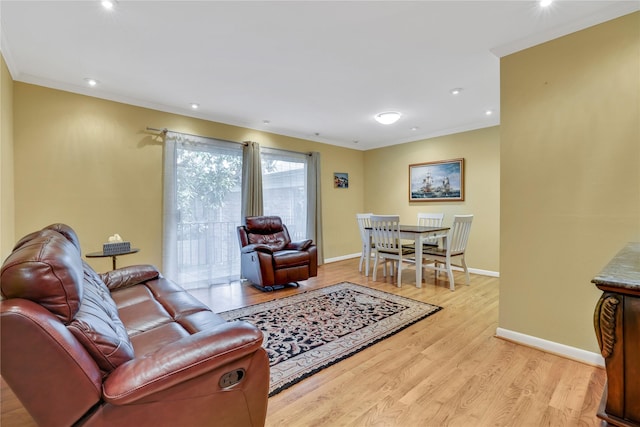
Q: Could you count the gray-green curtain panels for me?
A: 2